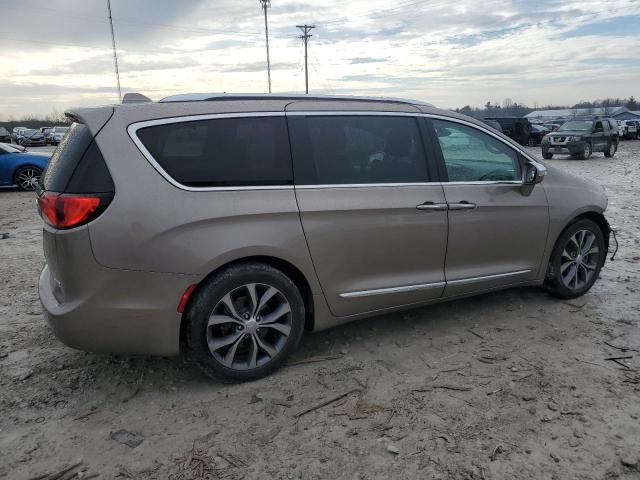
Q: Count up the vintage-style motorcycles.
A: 0